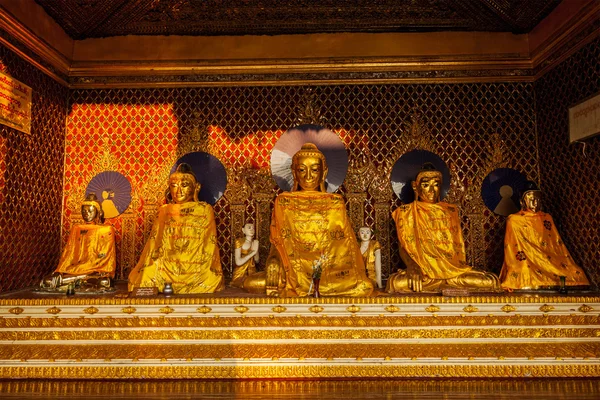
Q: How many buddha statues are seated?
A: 5